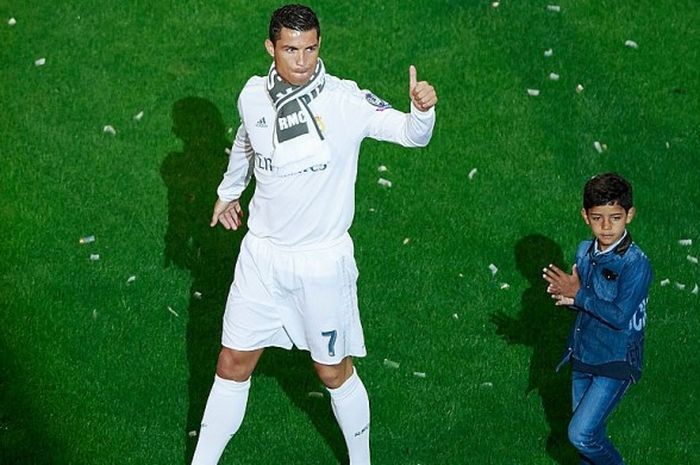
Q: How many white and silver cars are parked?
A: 0